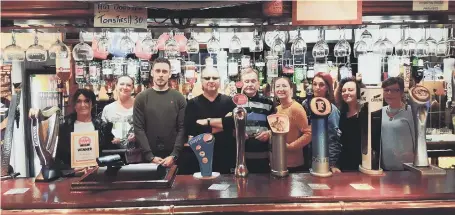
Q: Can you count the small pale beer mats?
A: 4